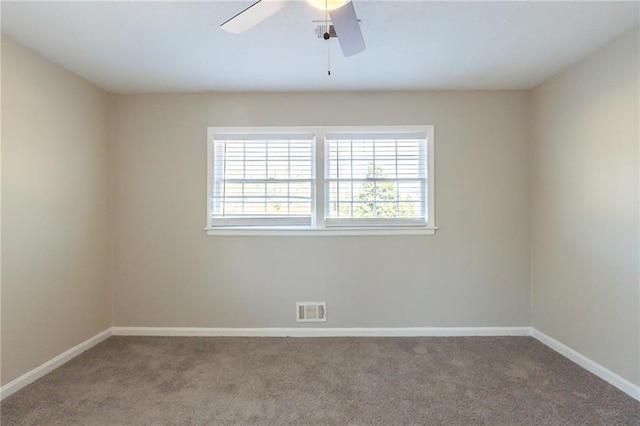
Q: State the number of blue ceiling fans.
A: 0